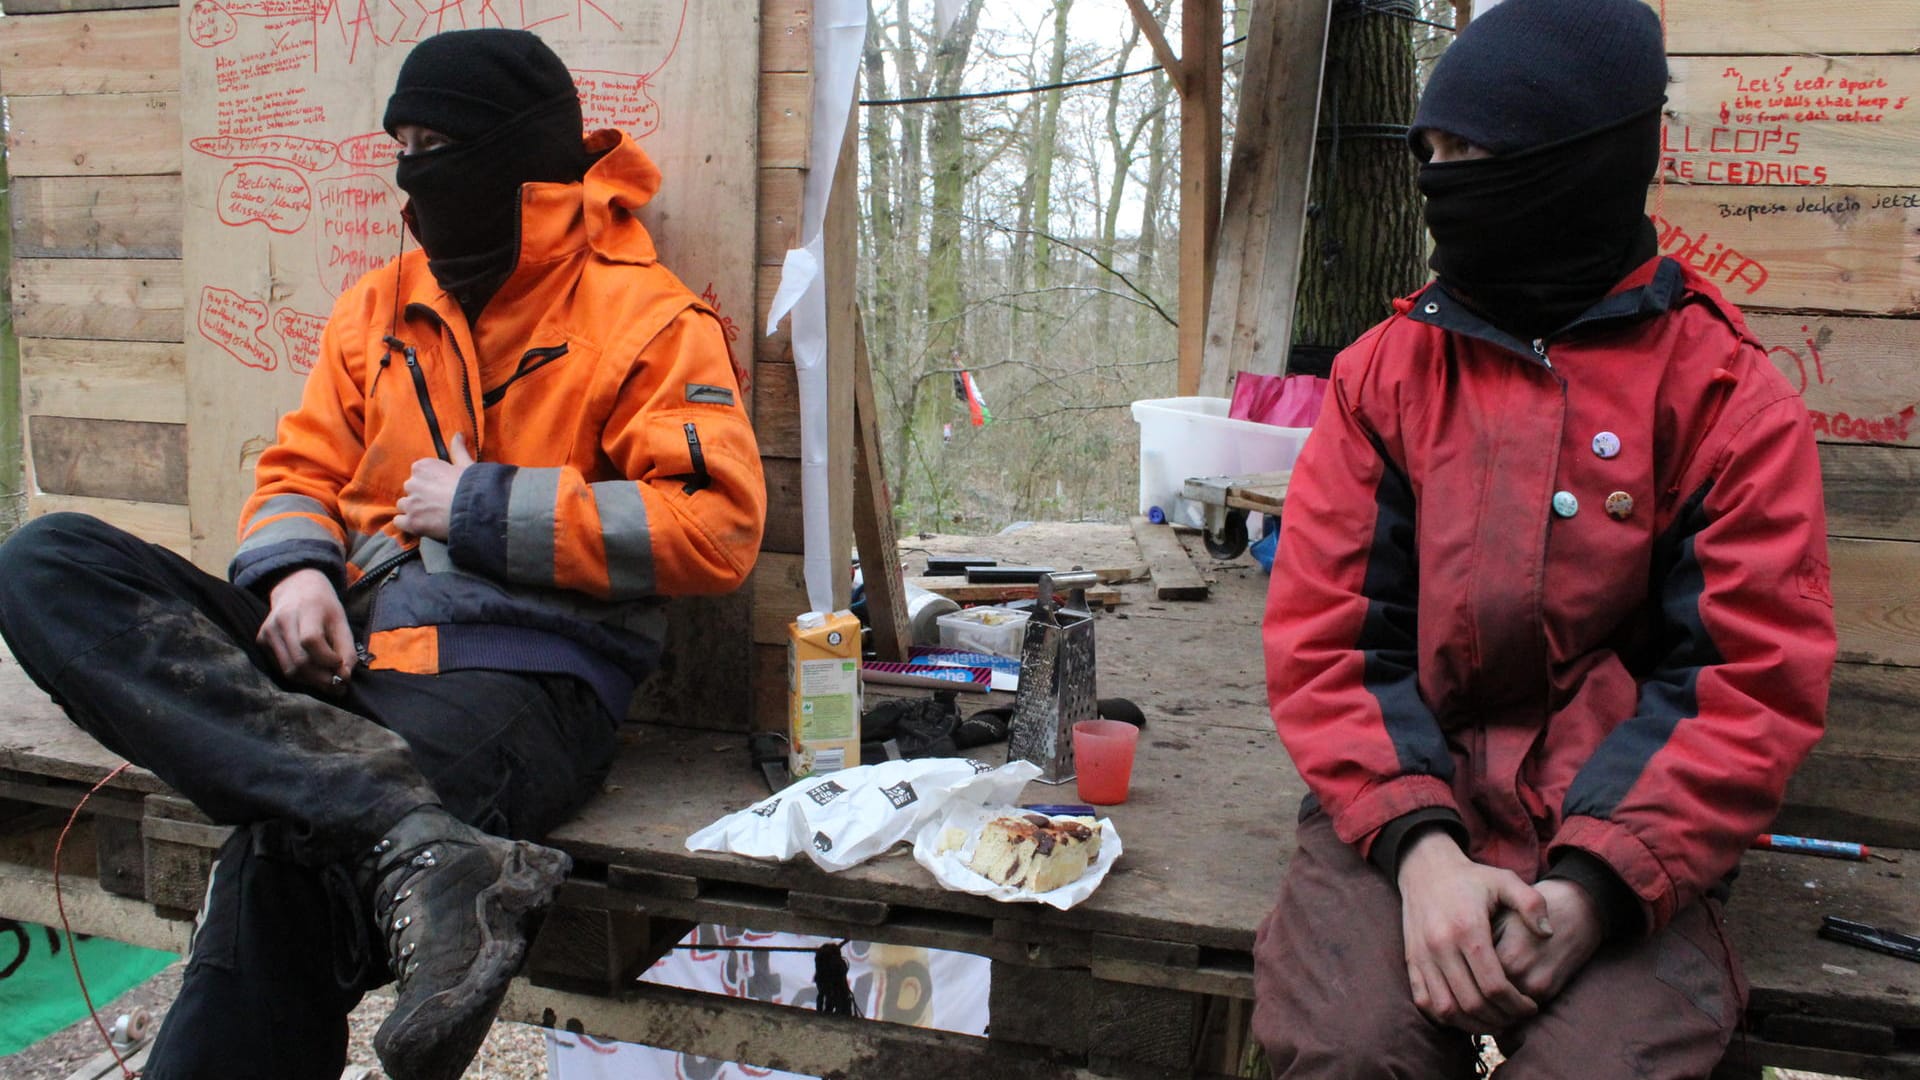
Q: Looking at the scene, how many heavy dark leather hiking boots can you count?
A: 1